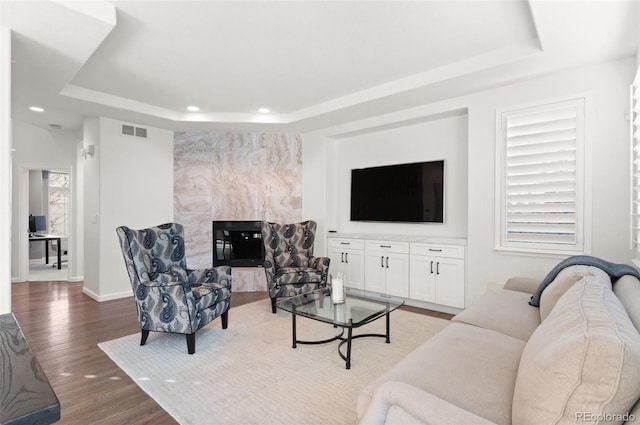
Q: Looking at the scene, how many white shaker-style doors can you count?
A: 6